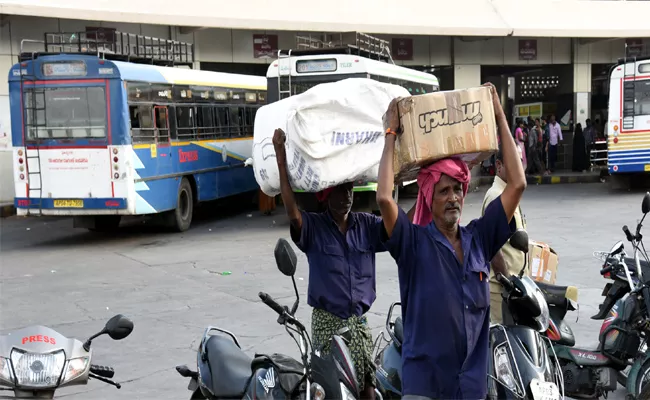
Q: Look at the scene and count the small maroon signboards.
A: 5